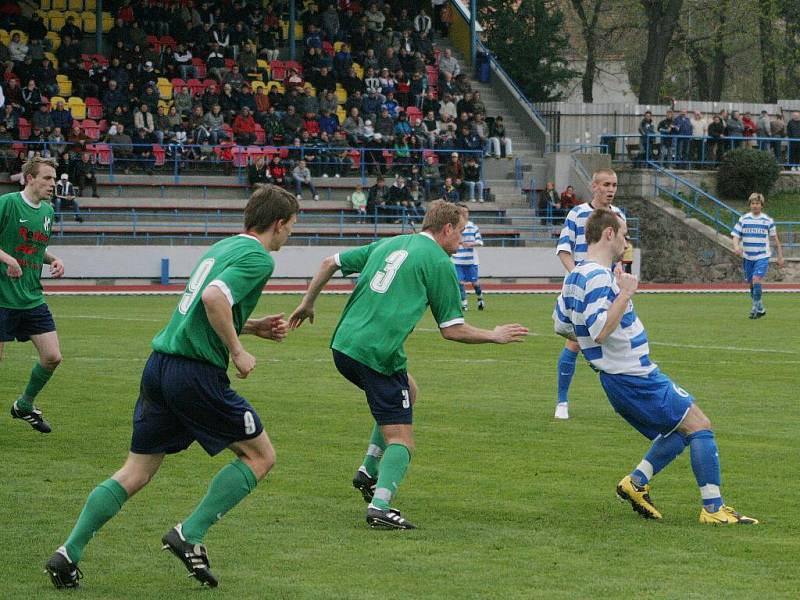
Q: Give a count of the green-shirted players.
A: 3